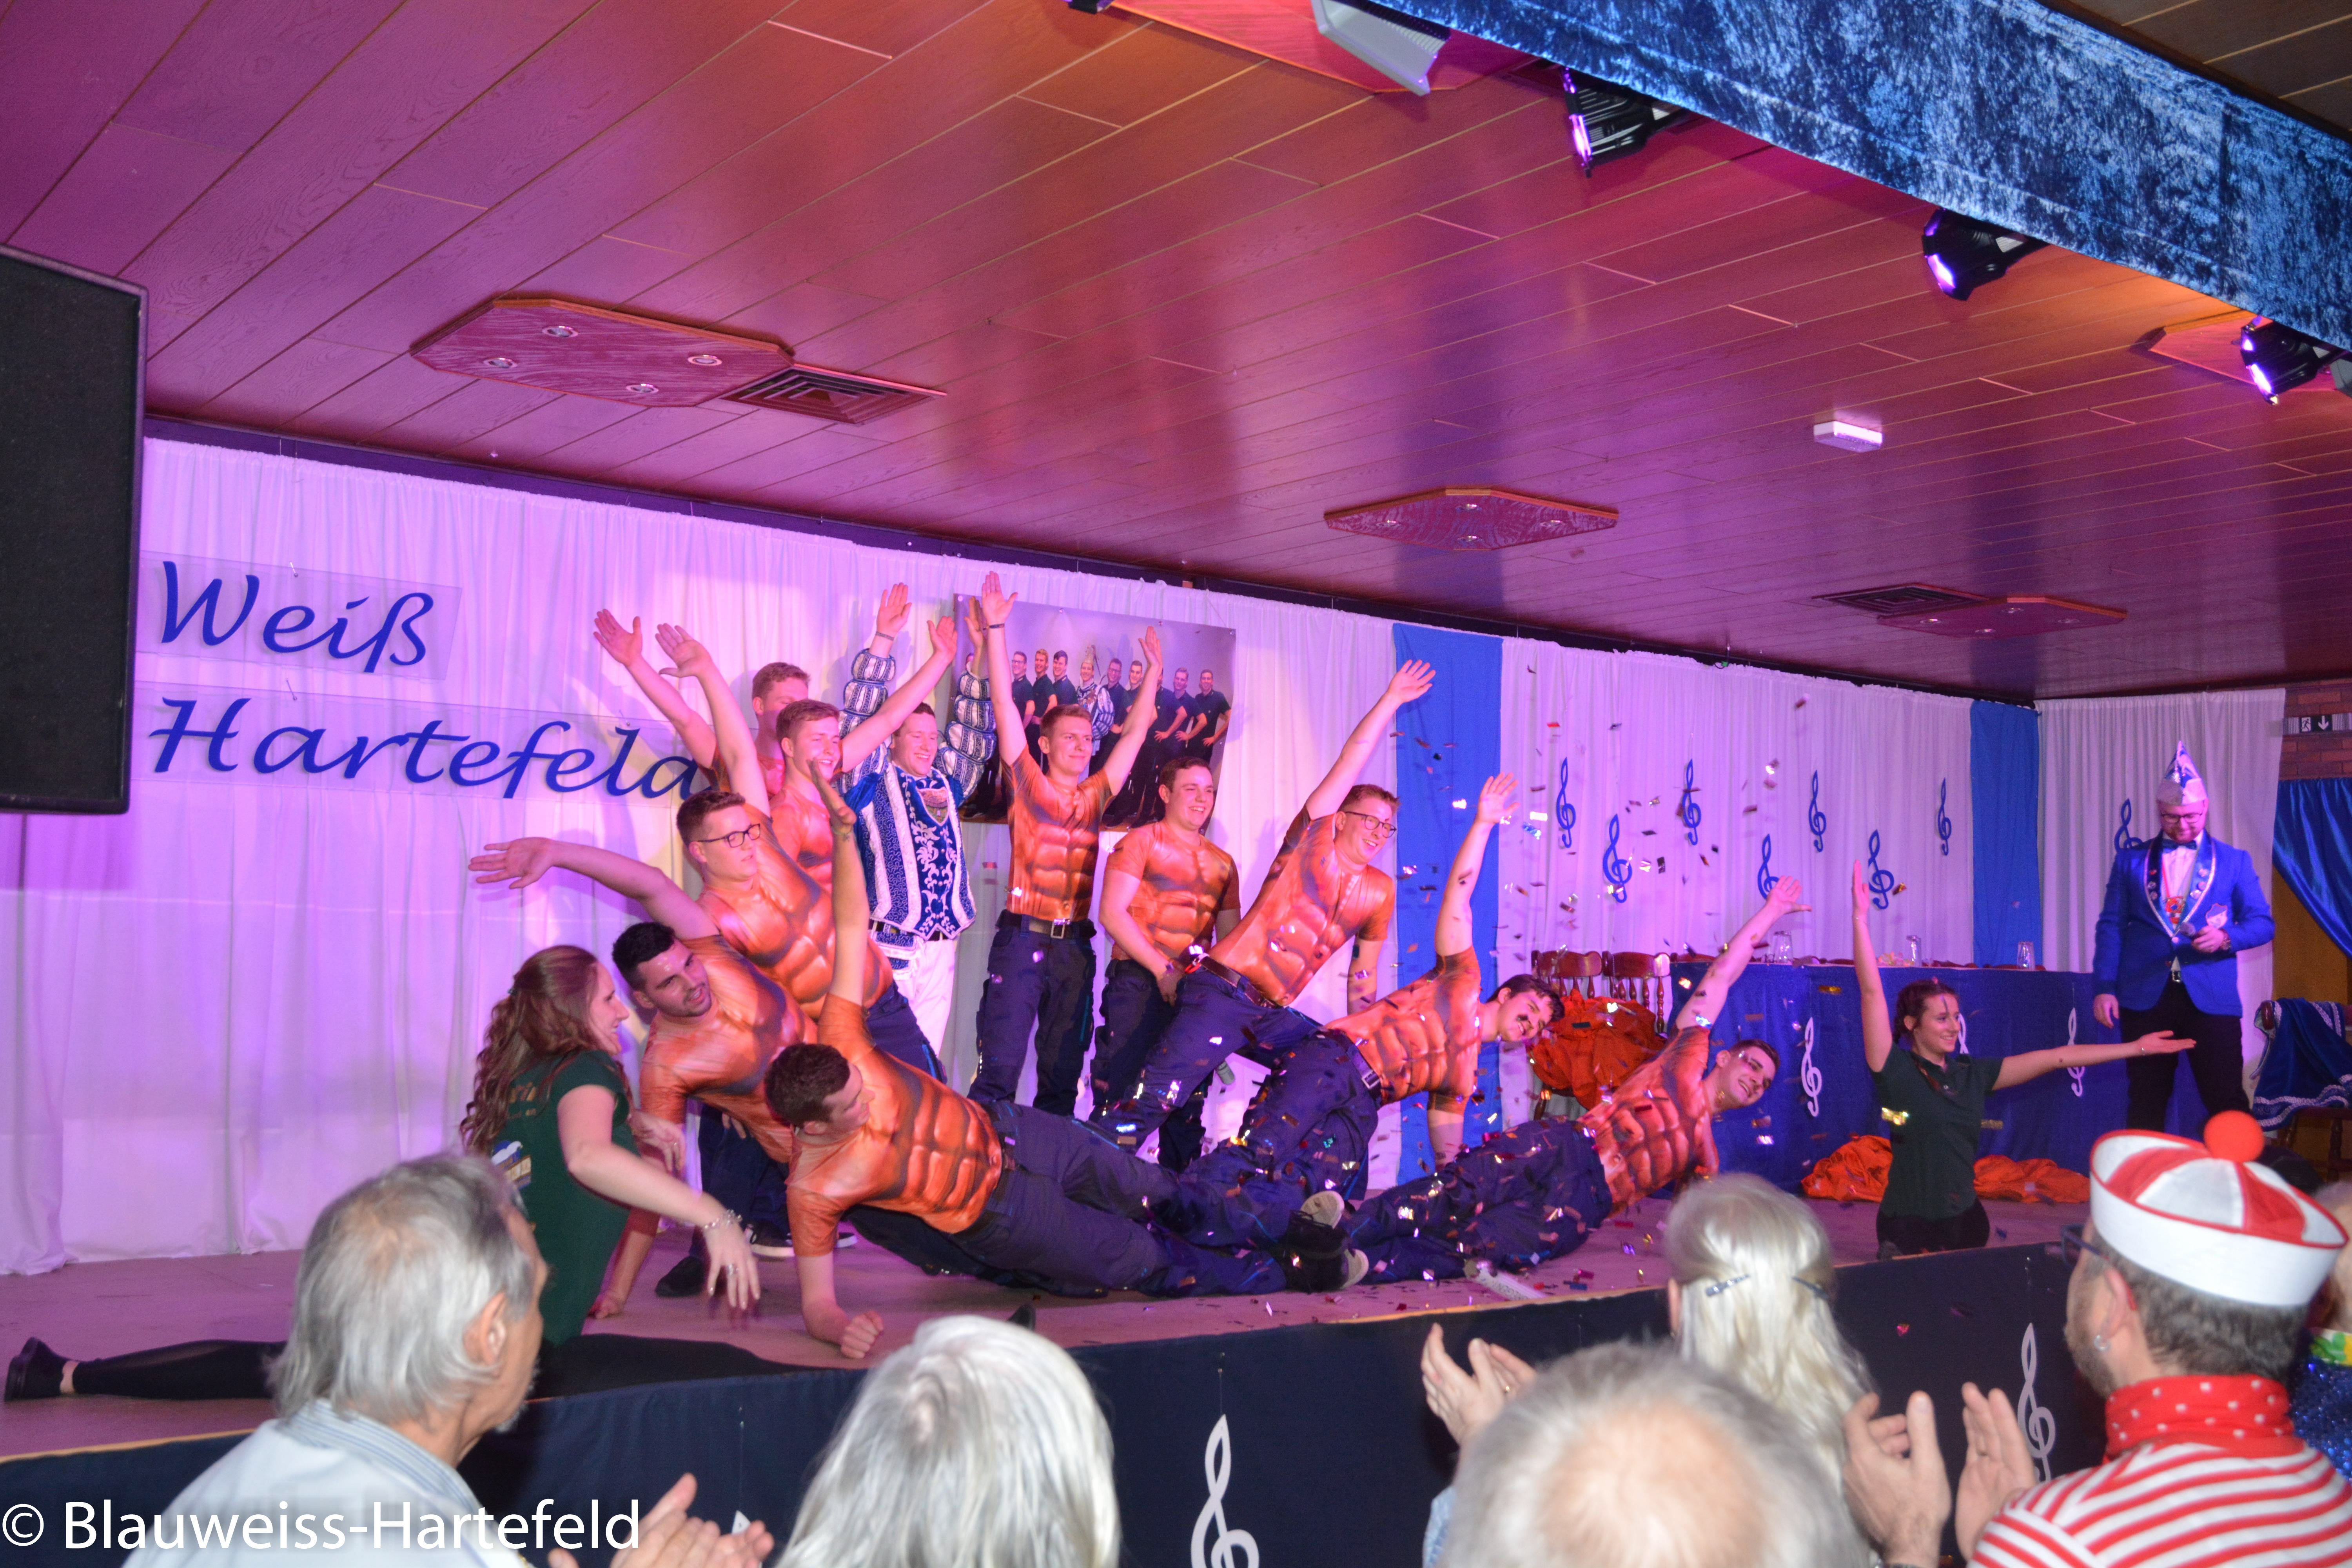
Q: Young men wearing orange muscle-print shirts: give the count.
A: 10